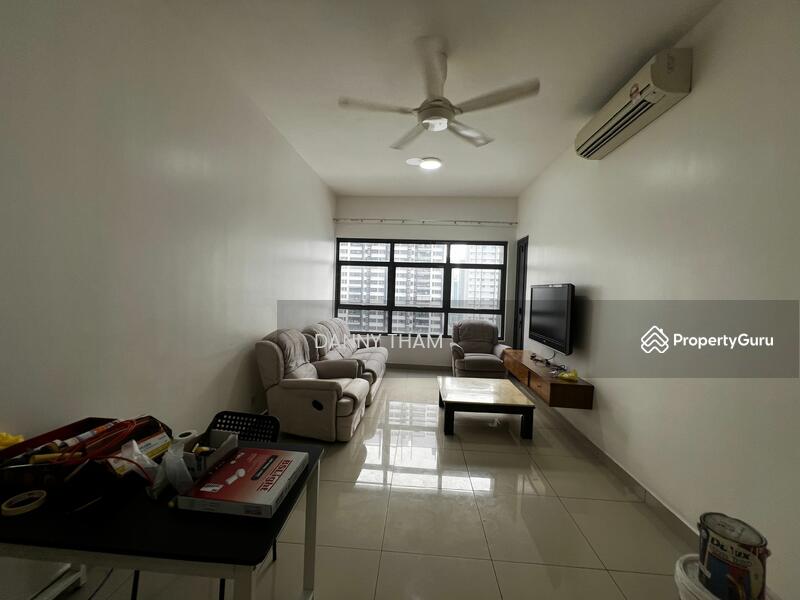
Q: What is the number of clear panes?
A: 9